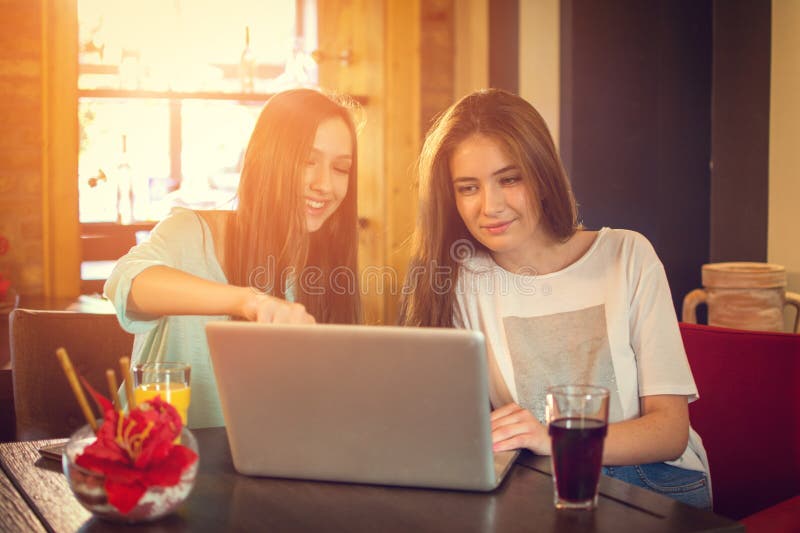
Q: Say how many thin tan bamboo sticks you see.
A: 3